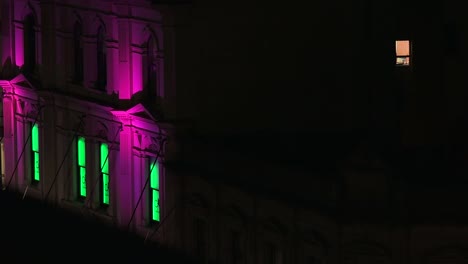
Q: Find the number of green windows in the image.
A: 4